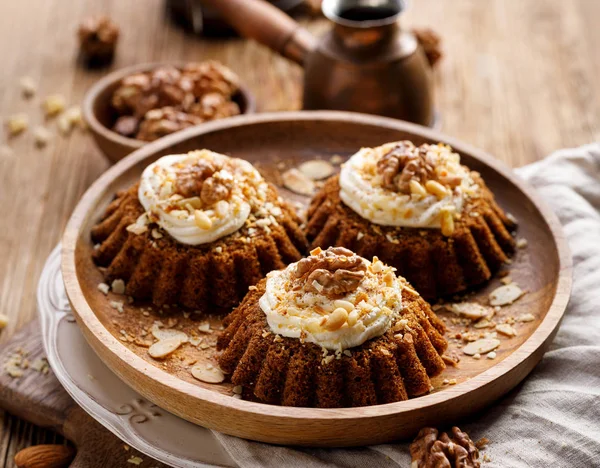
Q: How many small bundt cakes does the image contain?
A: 3